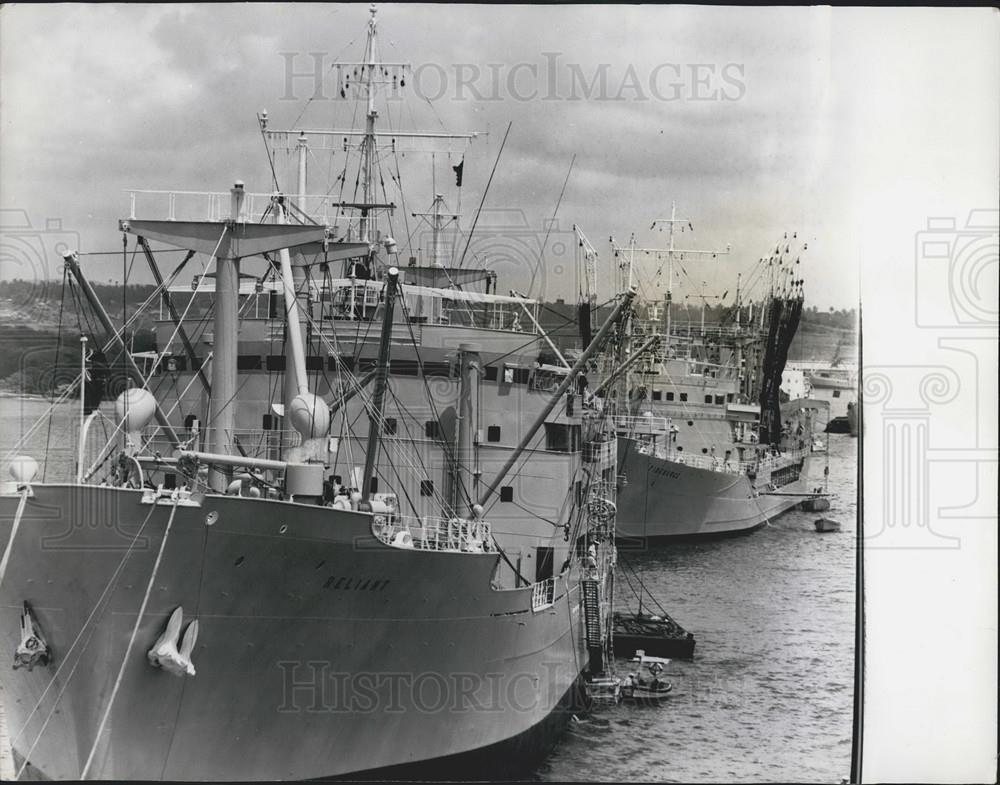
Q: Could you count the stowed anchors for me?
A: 2